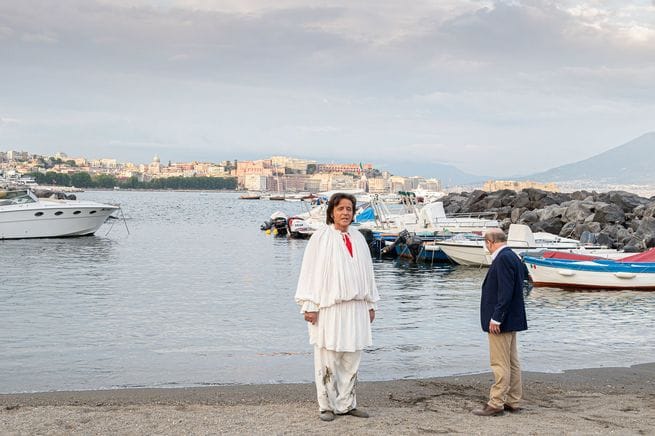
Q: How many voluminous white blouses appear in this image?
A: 1